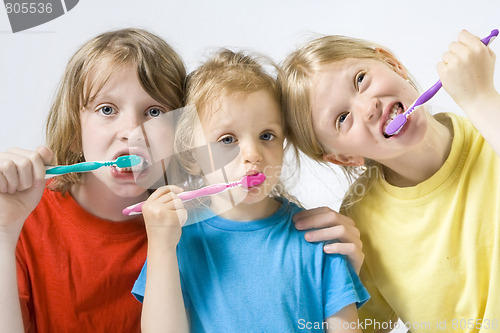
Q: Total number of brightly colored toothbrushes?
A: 3